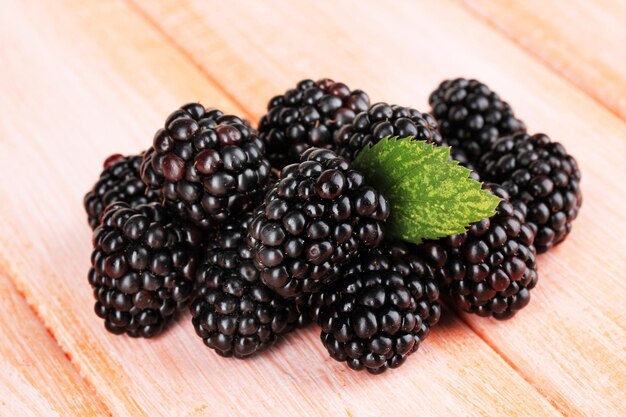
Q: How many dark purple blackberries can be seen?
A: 11